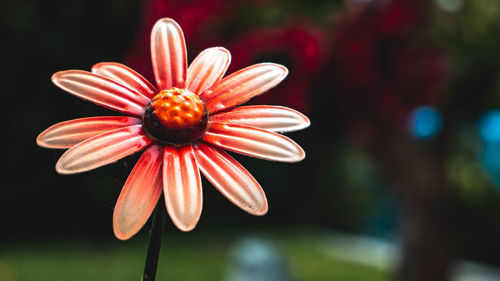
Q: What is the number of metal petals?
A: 12